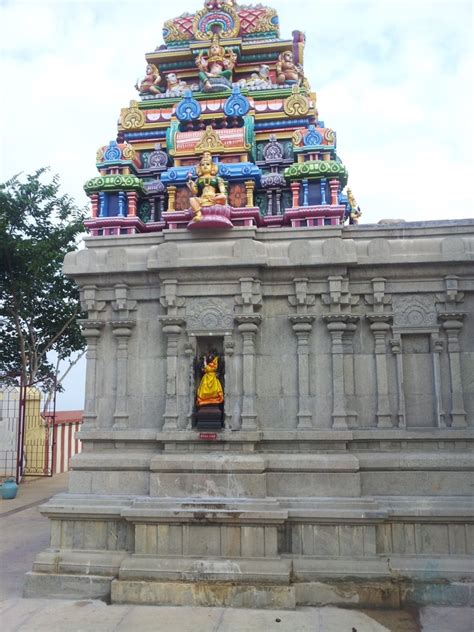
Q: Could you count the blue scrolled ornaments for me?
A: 4